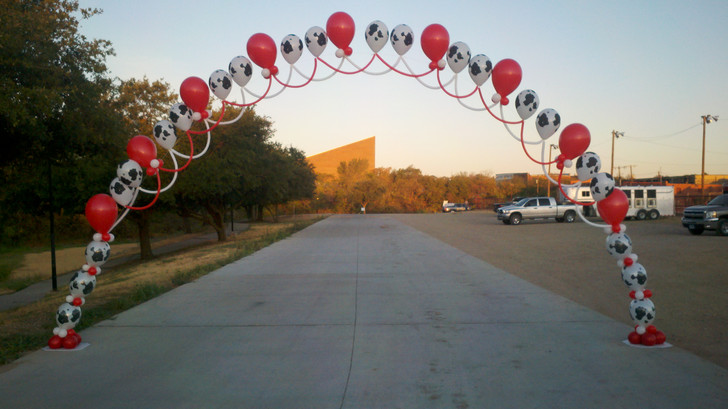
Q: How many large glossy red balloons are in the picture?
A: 9